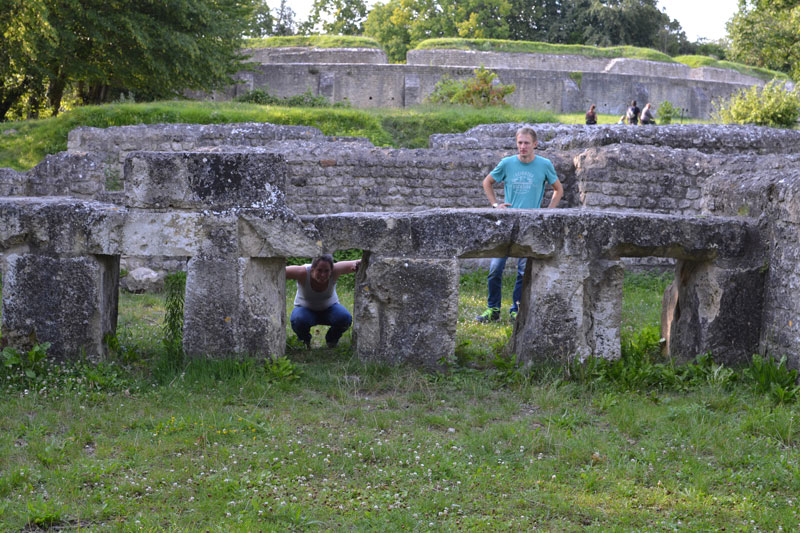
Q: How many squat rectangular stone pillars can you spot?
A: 5